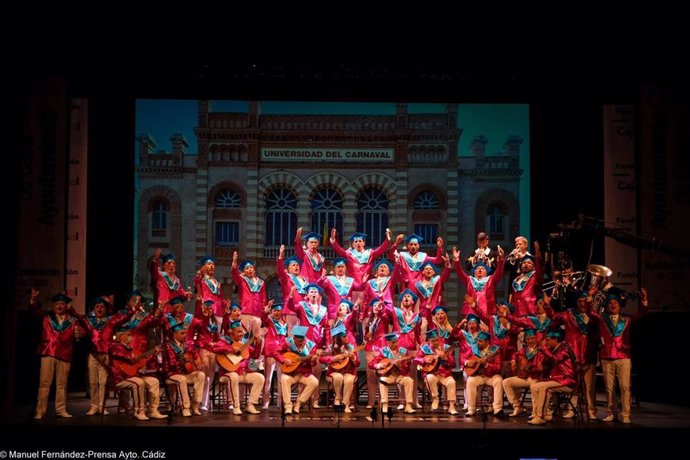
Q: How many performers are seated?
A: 10